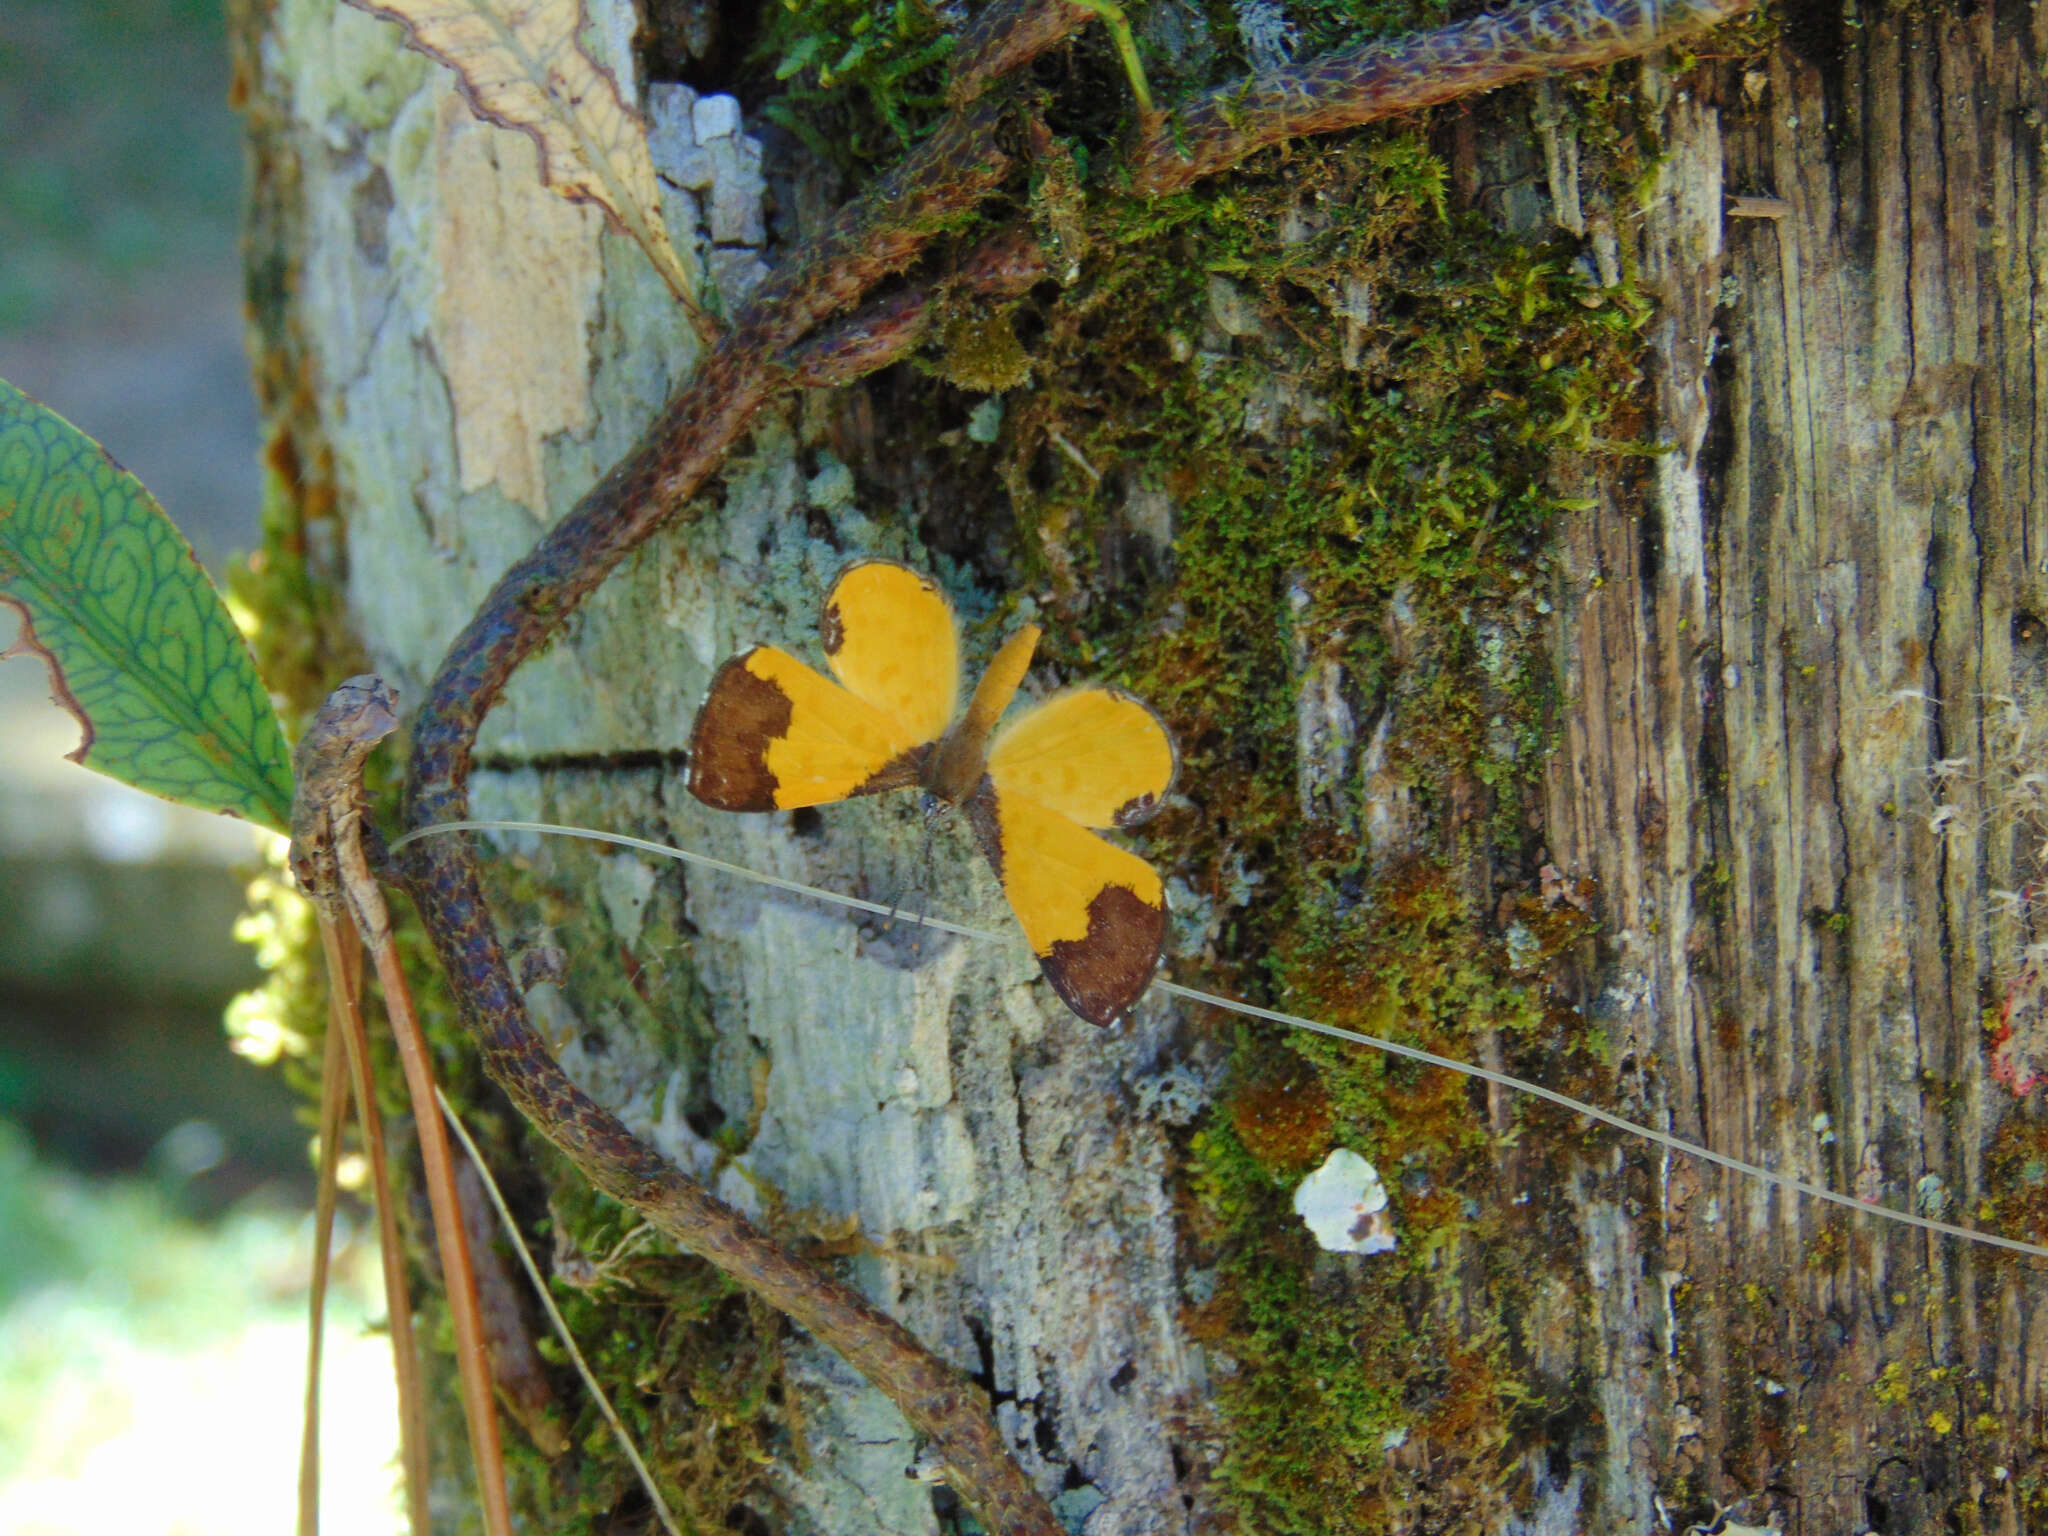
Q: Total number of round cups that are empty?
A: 0